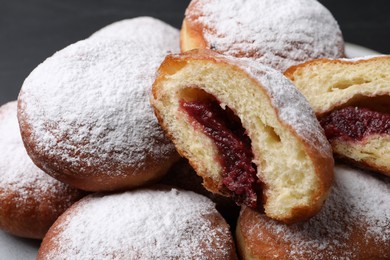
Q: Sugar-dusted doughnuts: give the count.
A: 8